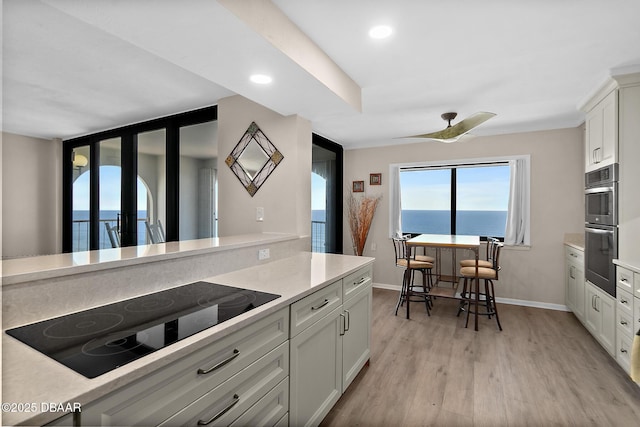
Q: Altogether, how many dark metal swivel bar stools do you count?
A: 4